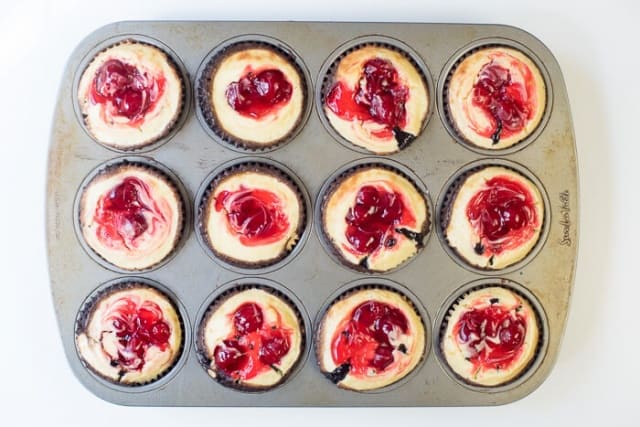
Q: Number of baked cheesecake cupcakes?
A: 12